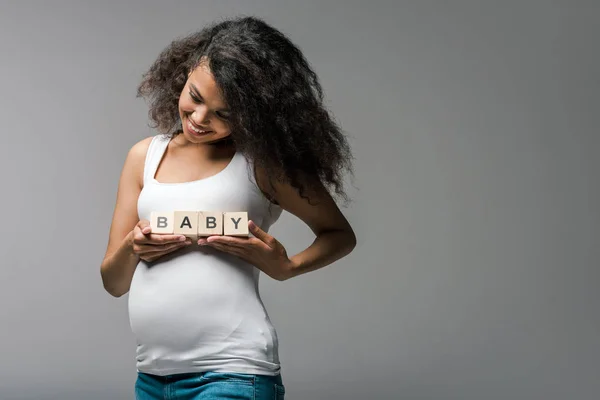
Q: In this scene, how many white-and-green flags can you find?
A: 0